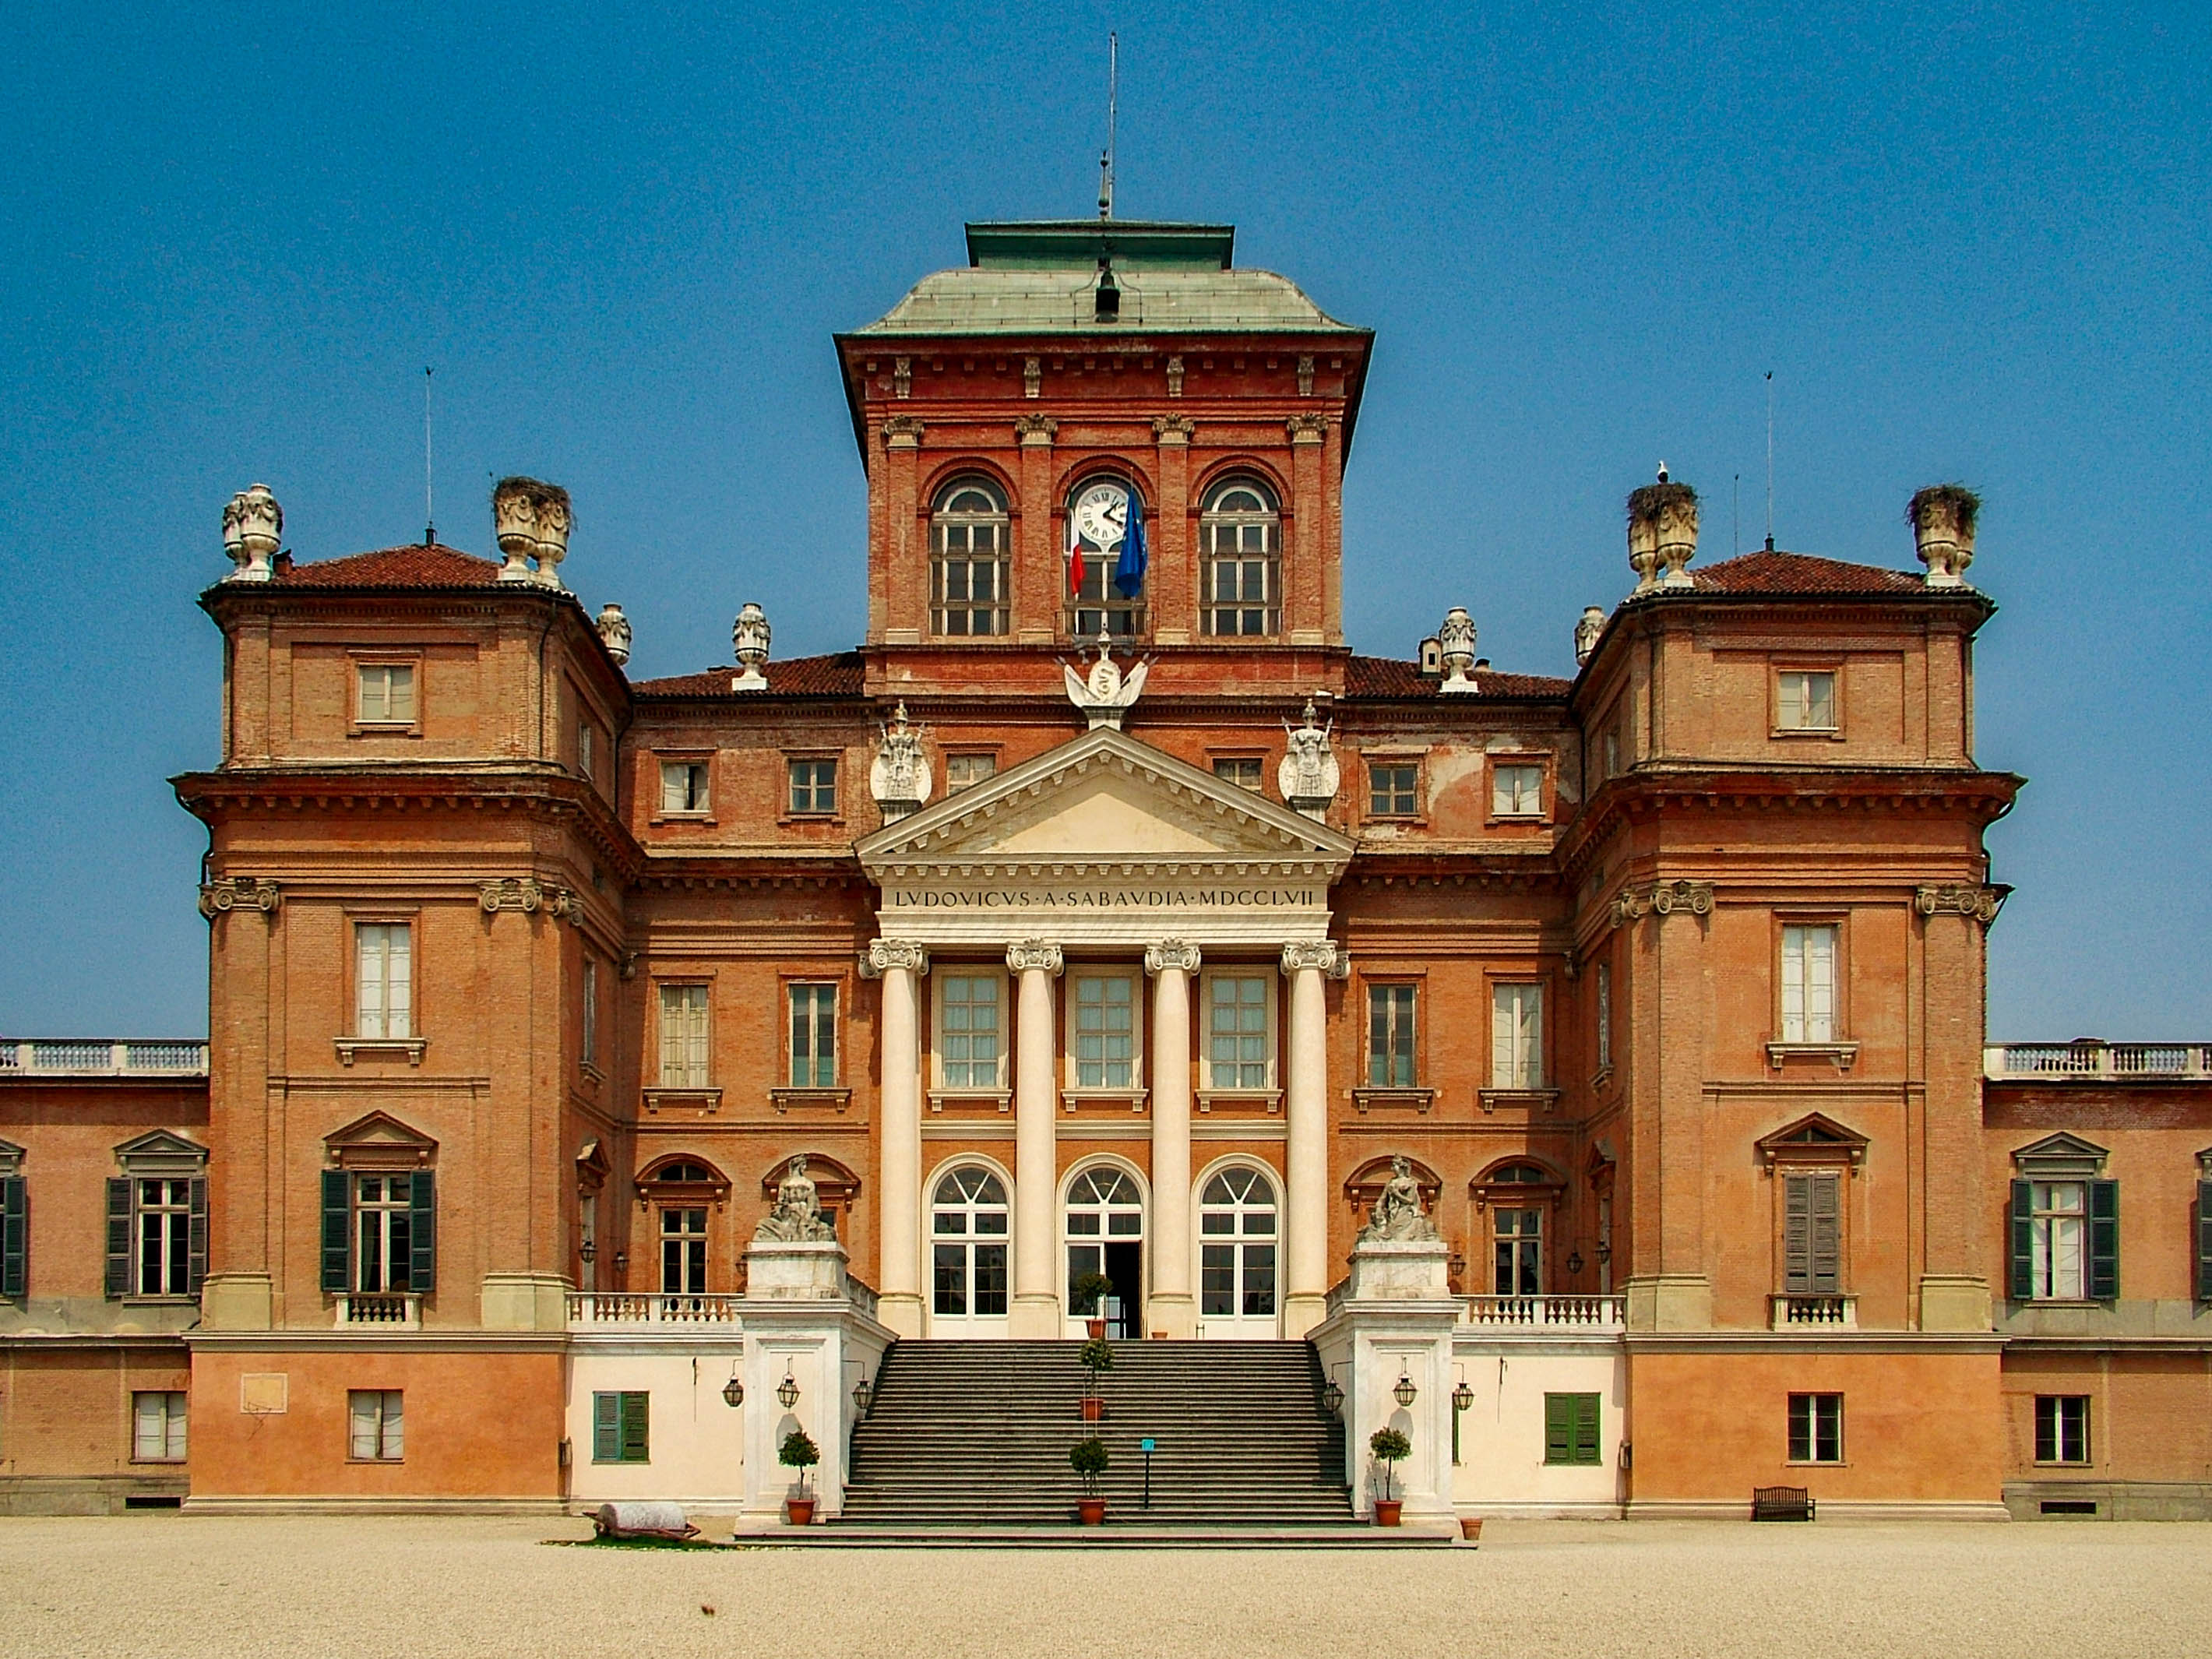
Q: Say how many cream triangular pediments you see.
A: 1